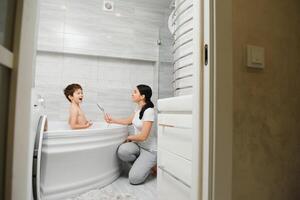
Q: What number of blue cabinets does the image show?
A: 0